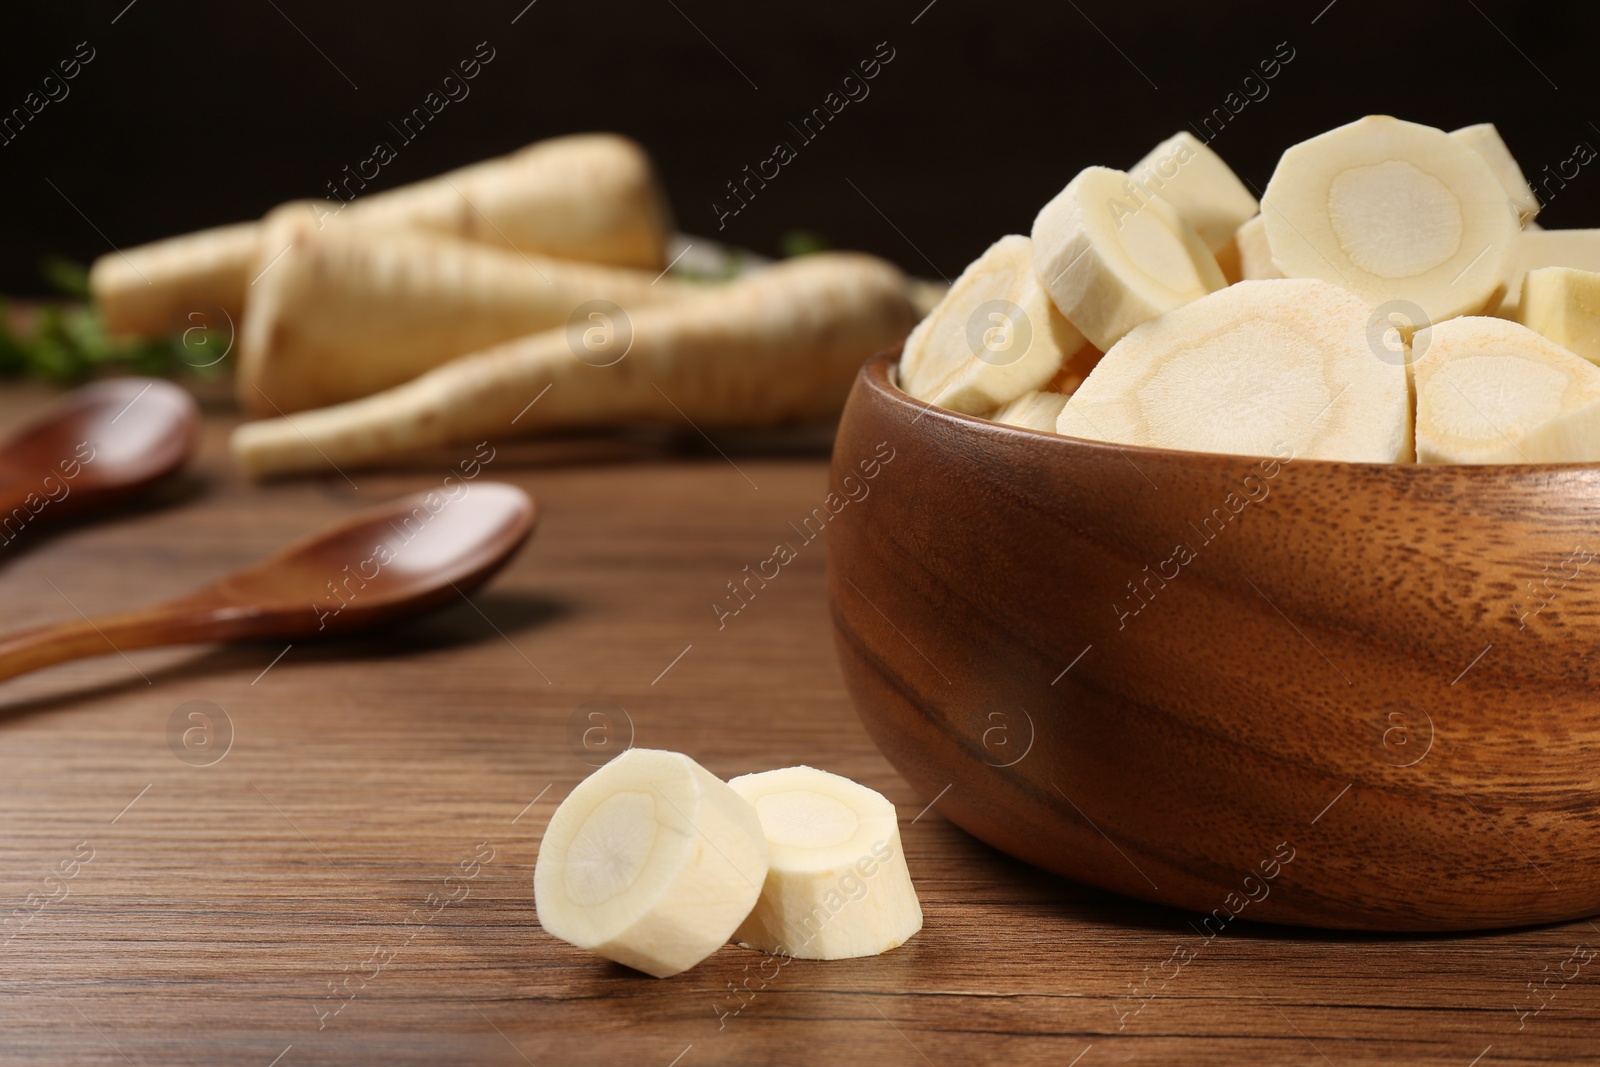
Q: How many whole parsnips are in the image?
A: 3